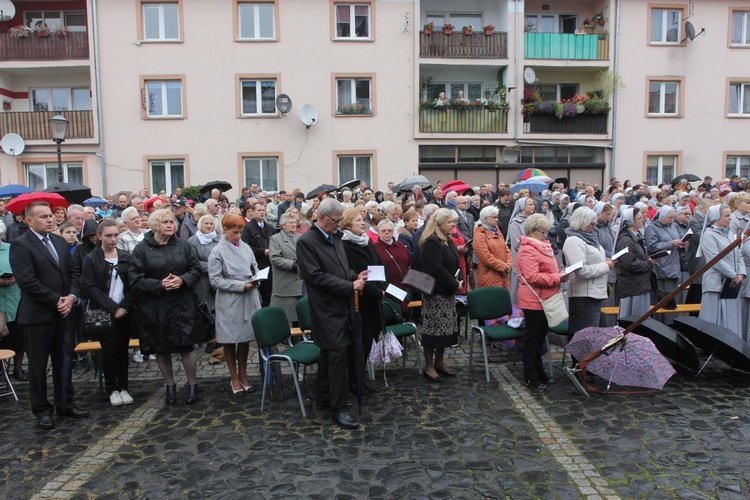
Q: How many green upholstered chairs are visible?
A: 5